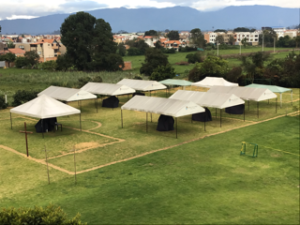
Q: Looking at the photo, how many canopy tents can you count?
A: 10